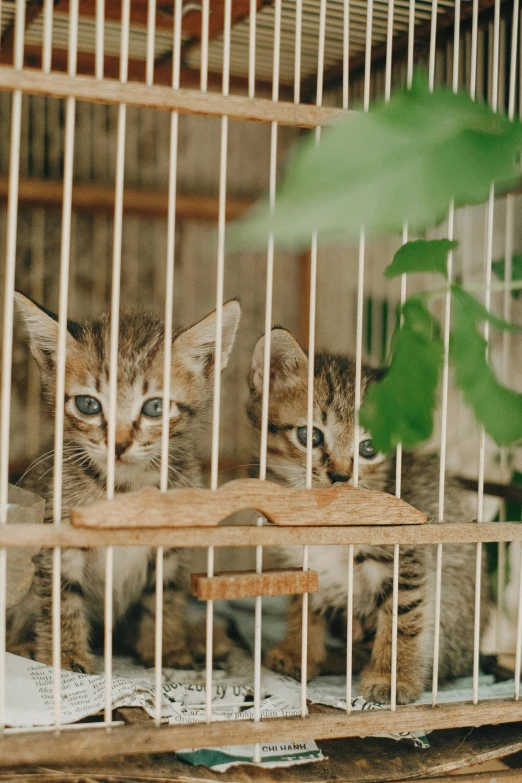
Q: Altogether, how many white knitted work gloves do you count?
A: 0